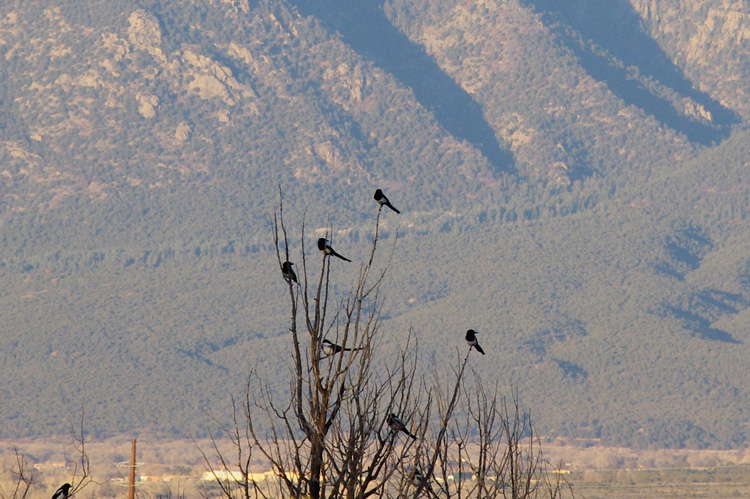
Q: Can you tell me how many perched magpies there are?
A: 8